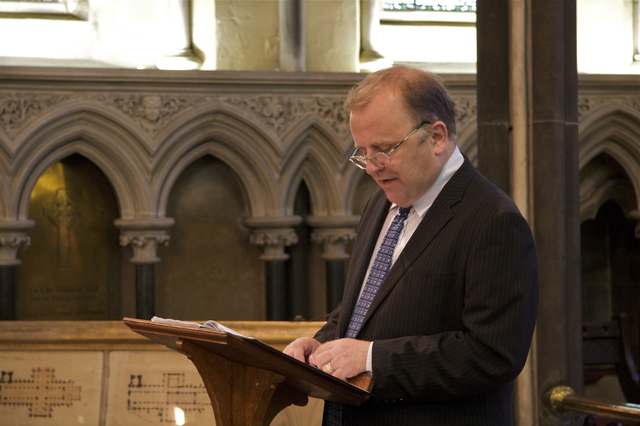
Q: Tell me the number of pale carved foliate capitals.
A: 4